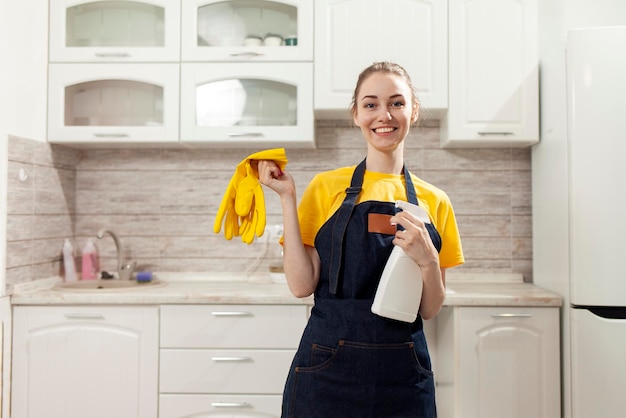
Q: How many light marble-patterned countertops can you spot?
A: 1